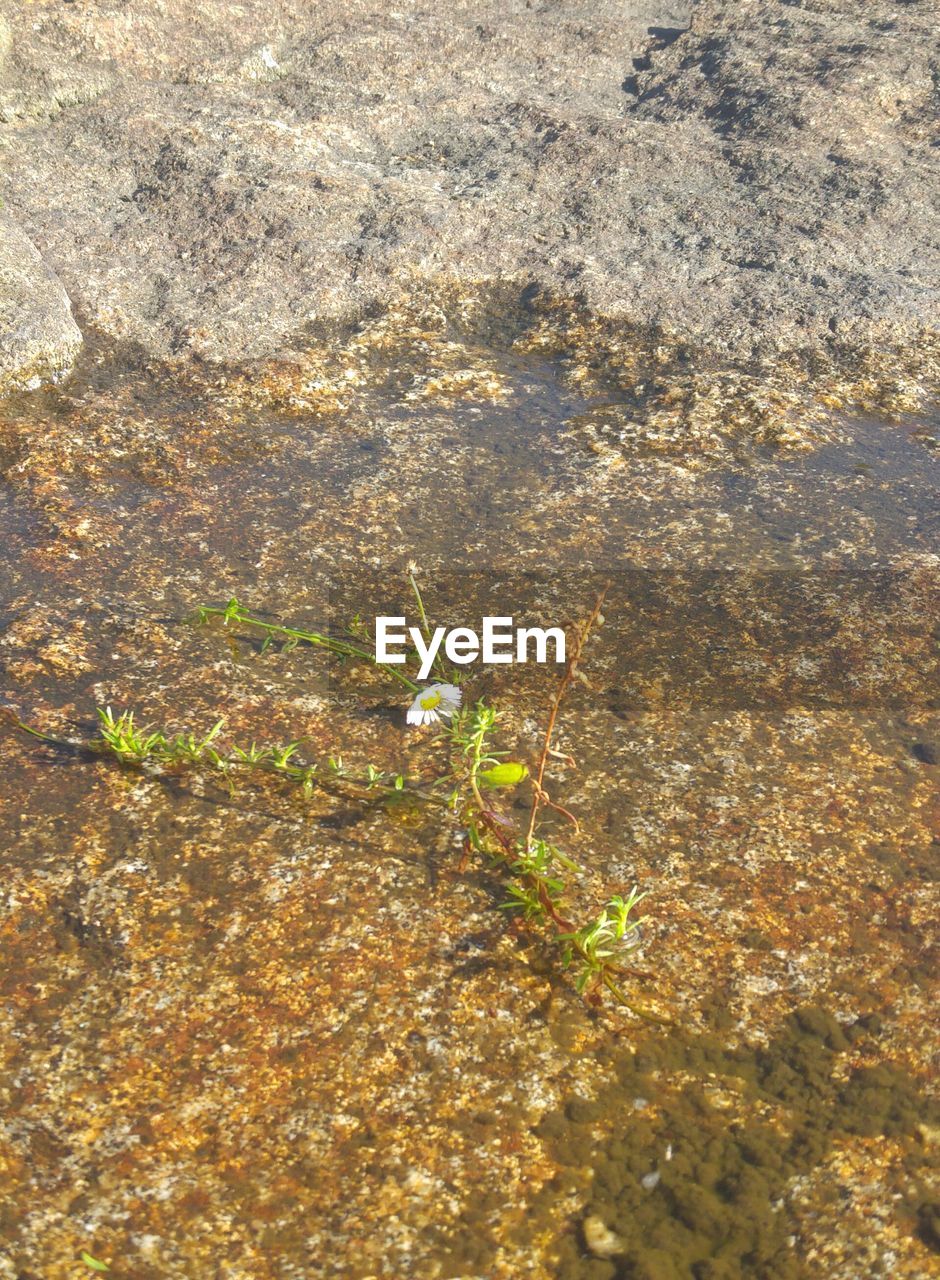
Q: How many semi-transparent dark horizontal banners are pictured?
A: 1